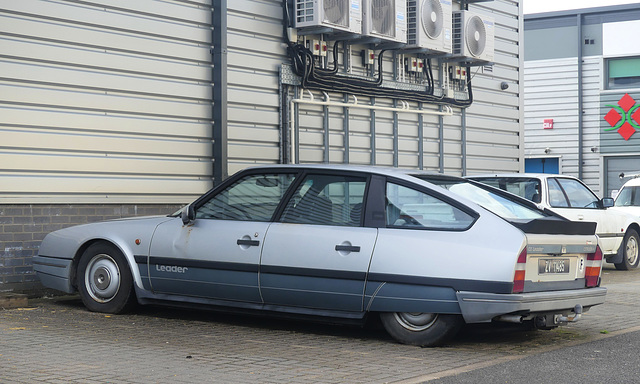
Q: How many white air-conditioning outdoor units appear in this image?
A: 4